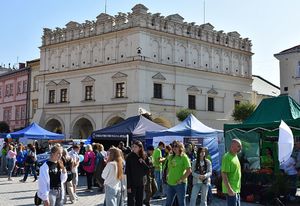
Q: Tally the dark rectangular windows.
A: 8